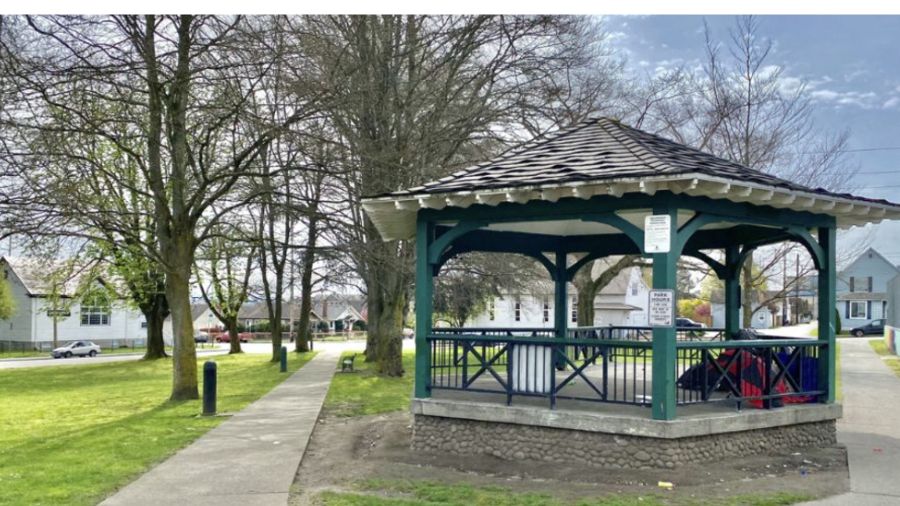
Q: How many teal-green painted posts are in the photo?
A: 5